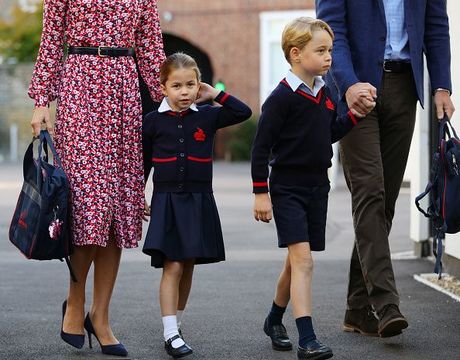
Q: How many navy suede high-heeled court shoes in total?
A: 2